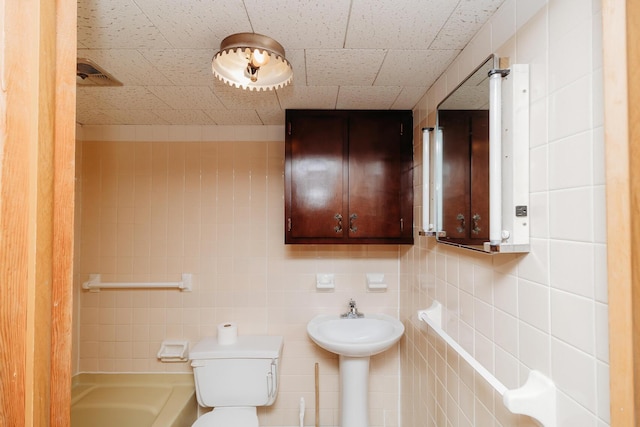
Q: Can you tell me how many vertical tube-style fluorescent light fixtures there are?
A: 2